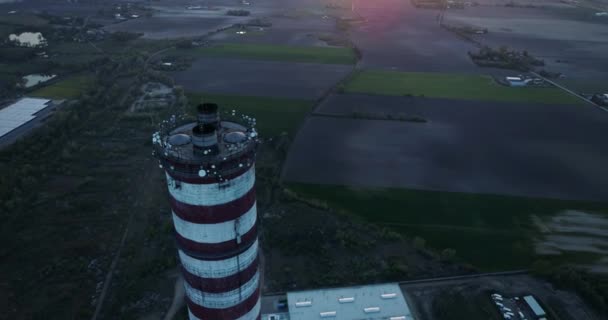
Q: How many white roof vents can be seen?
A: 6